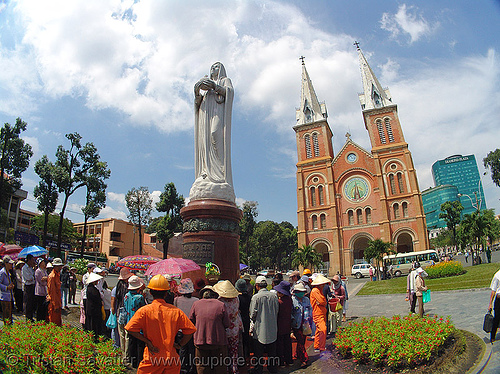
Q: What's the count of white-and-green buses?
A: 1